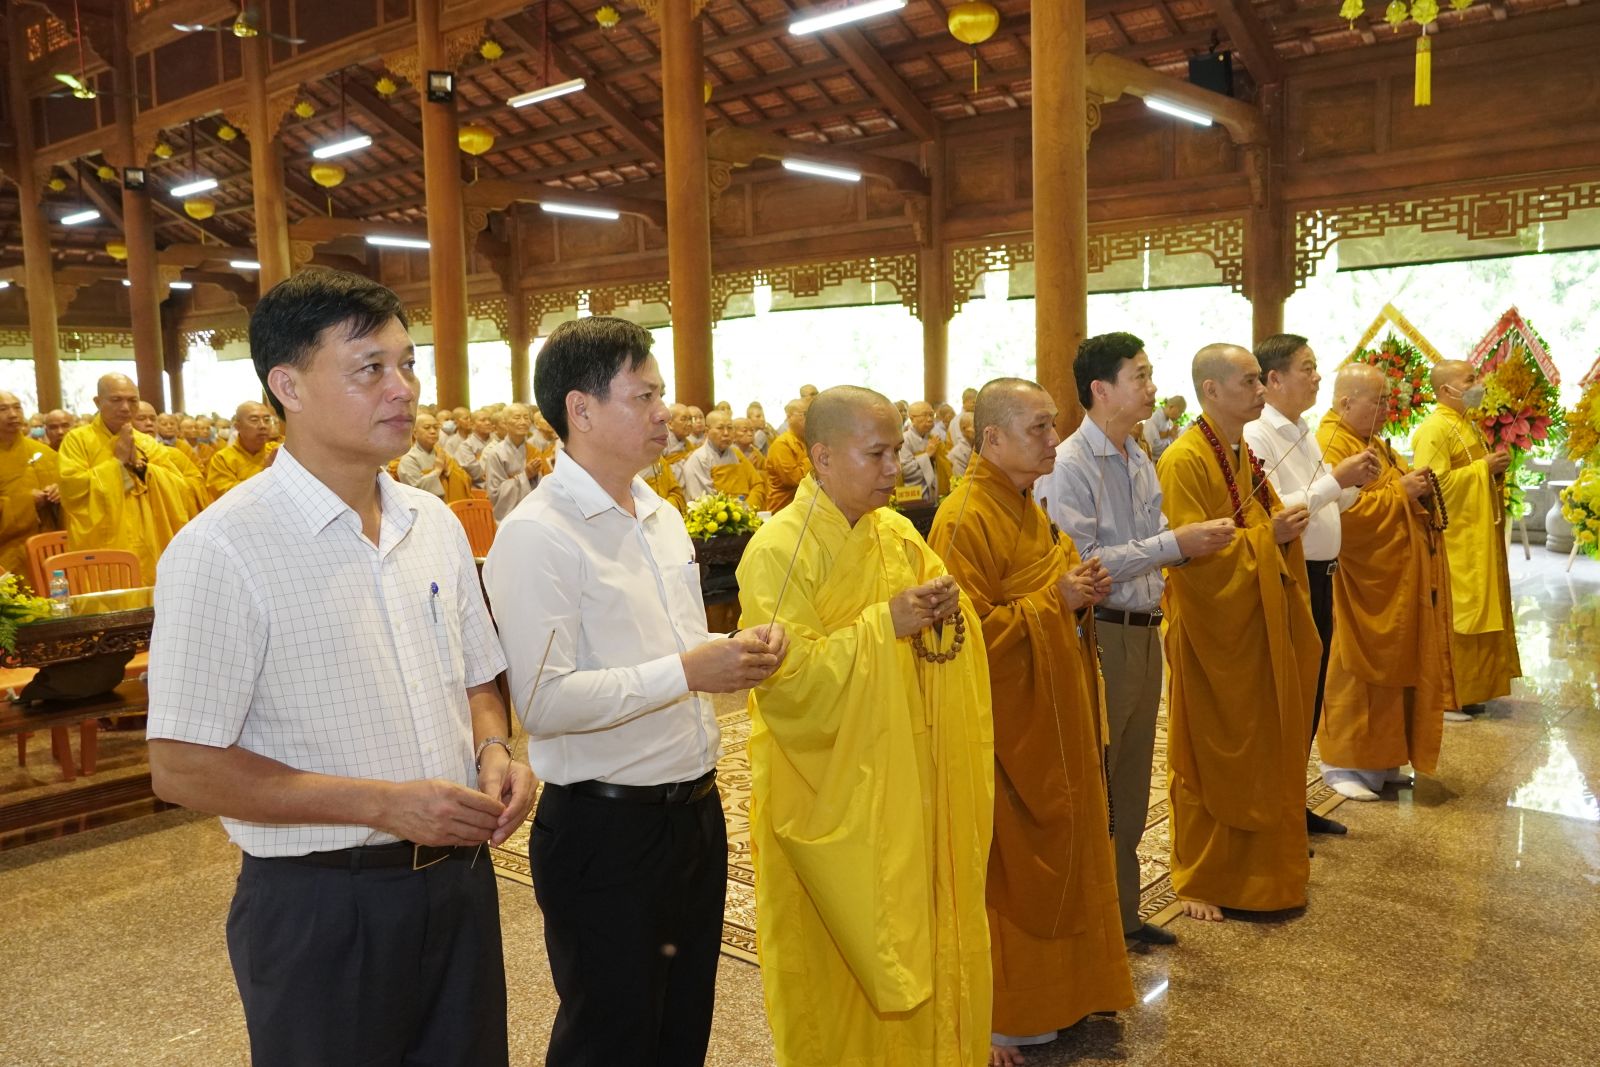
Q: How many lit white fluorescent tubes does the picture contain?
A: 13